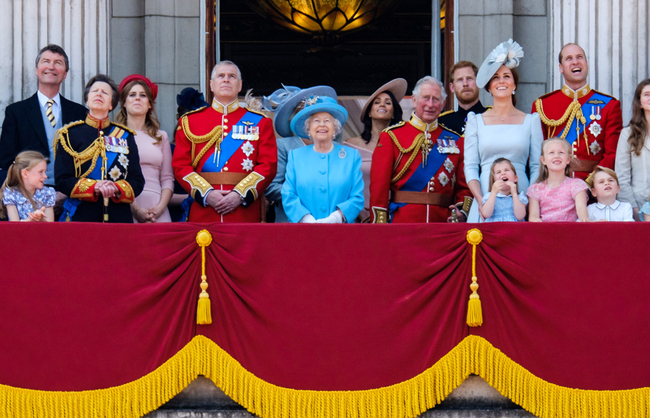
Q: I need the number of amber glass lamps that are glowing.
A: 1